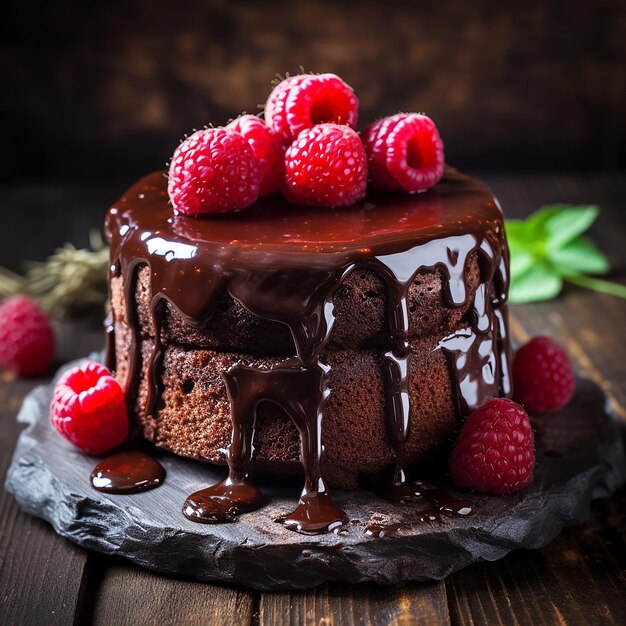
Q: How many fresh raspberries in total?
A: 9